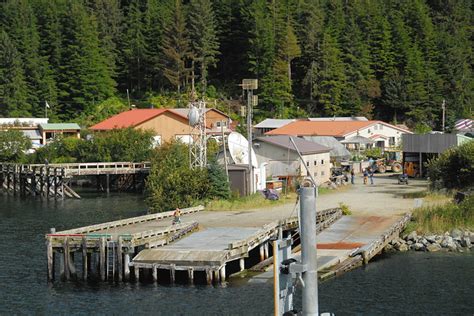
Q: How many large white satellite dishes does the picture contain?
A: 1